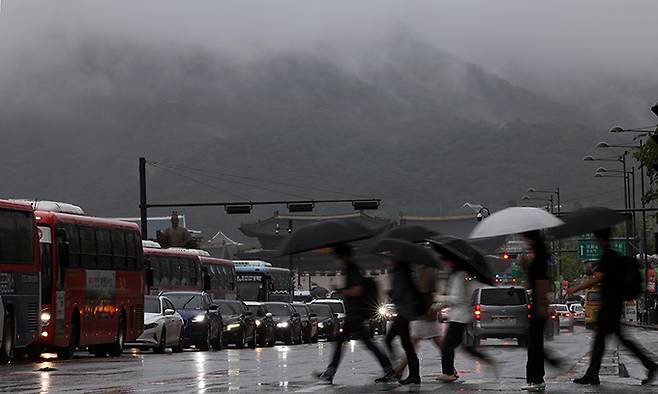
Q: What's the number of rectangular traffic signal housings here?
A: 3